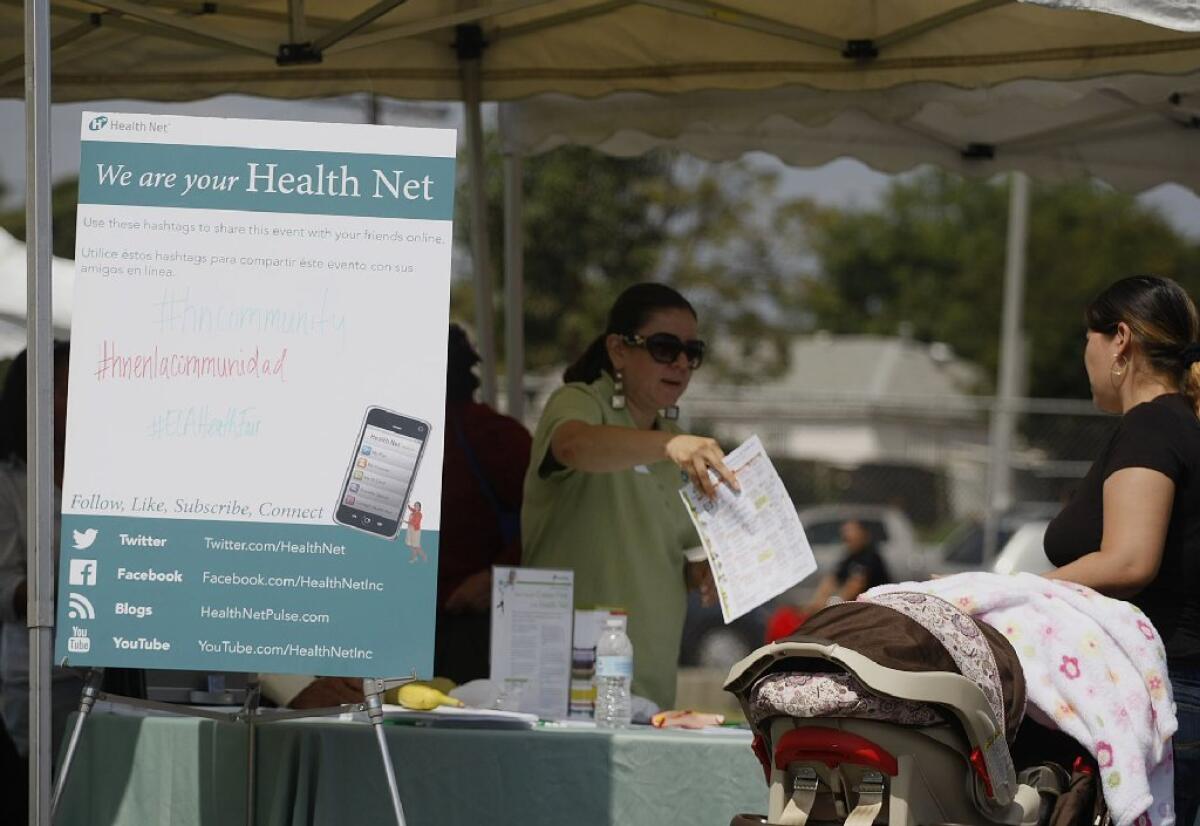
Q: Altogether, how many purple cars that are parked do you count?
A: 0